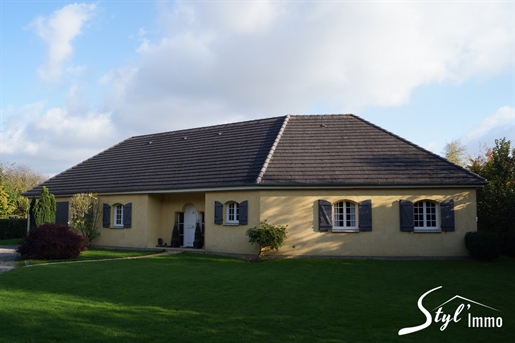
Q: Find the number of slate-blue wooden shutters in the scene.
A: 8